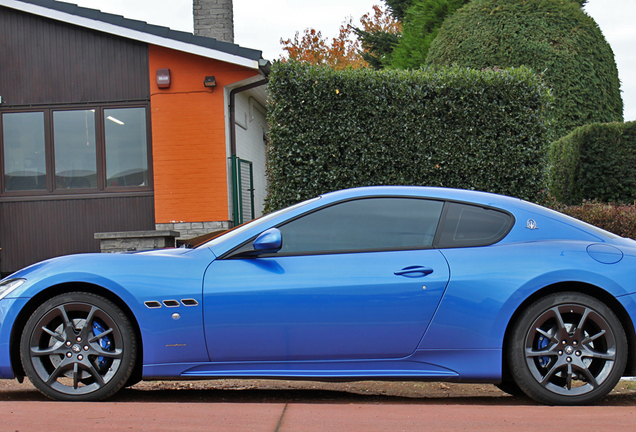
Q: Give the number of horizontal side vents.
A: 3